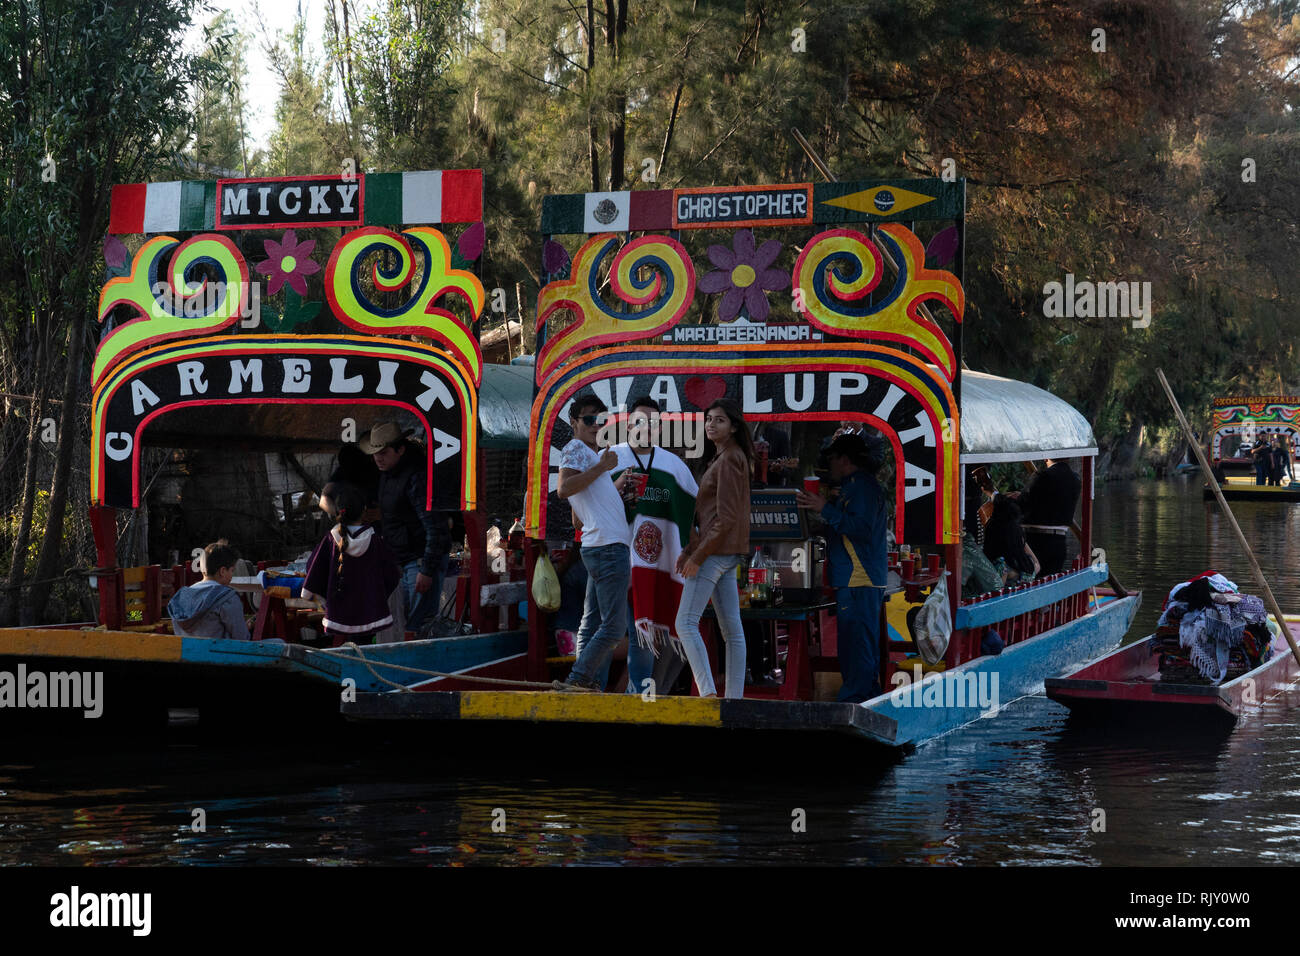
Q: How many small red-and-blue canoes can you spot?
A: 1